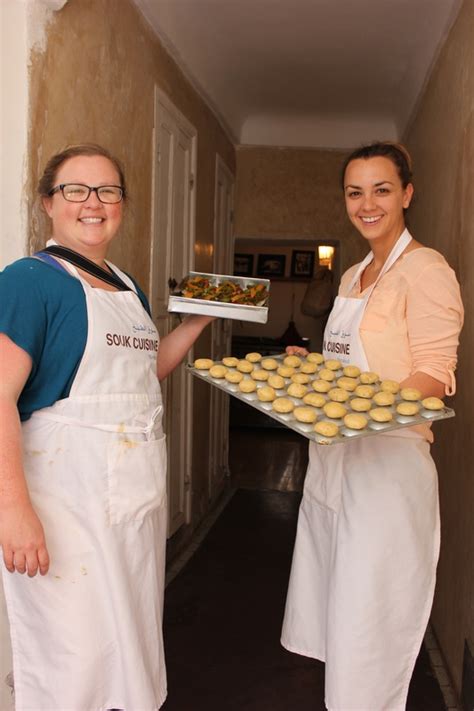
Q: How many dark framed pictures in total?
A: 3